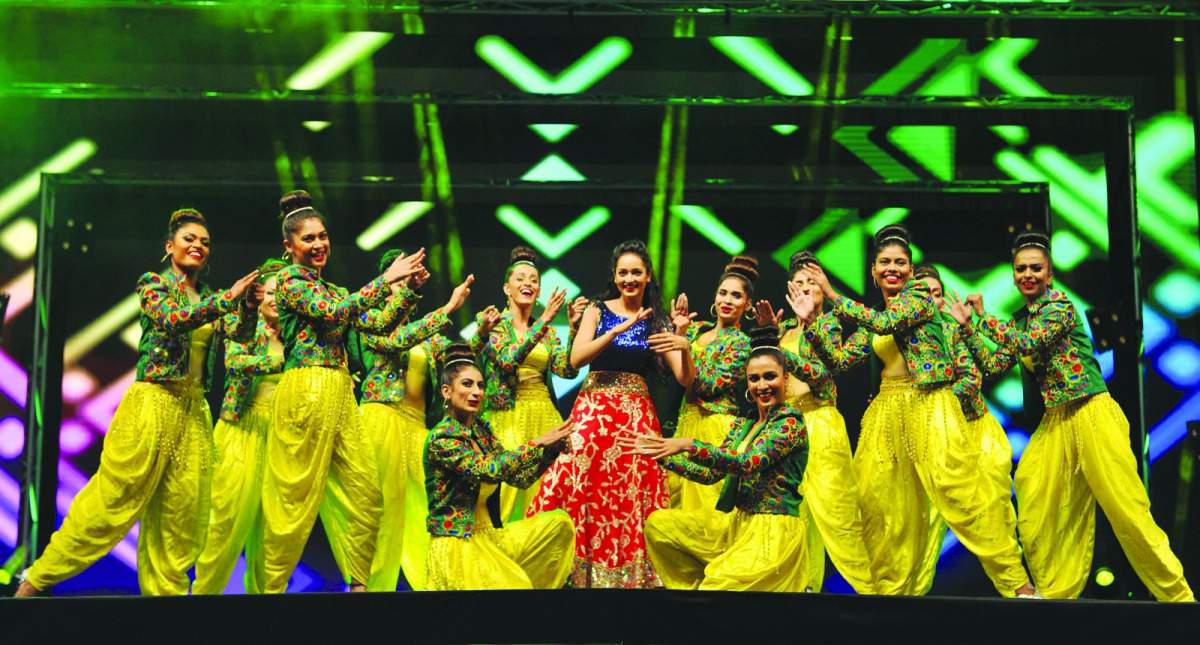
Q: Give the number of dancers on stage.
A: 13